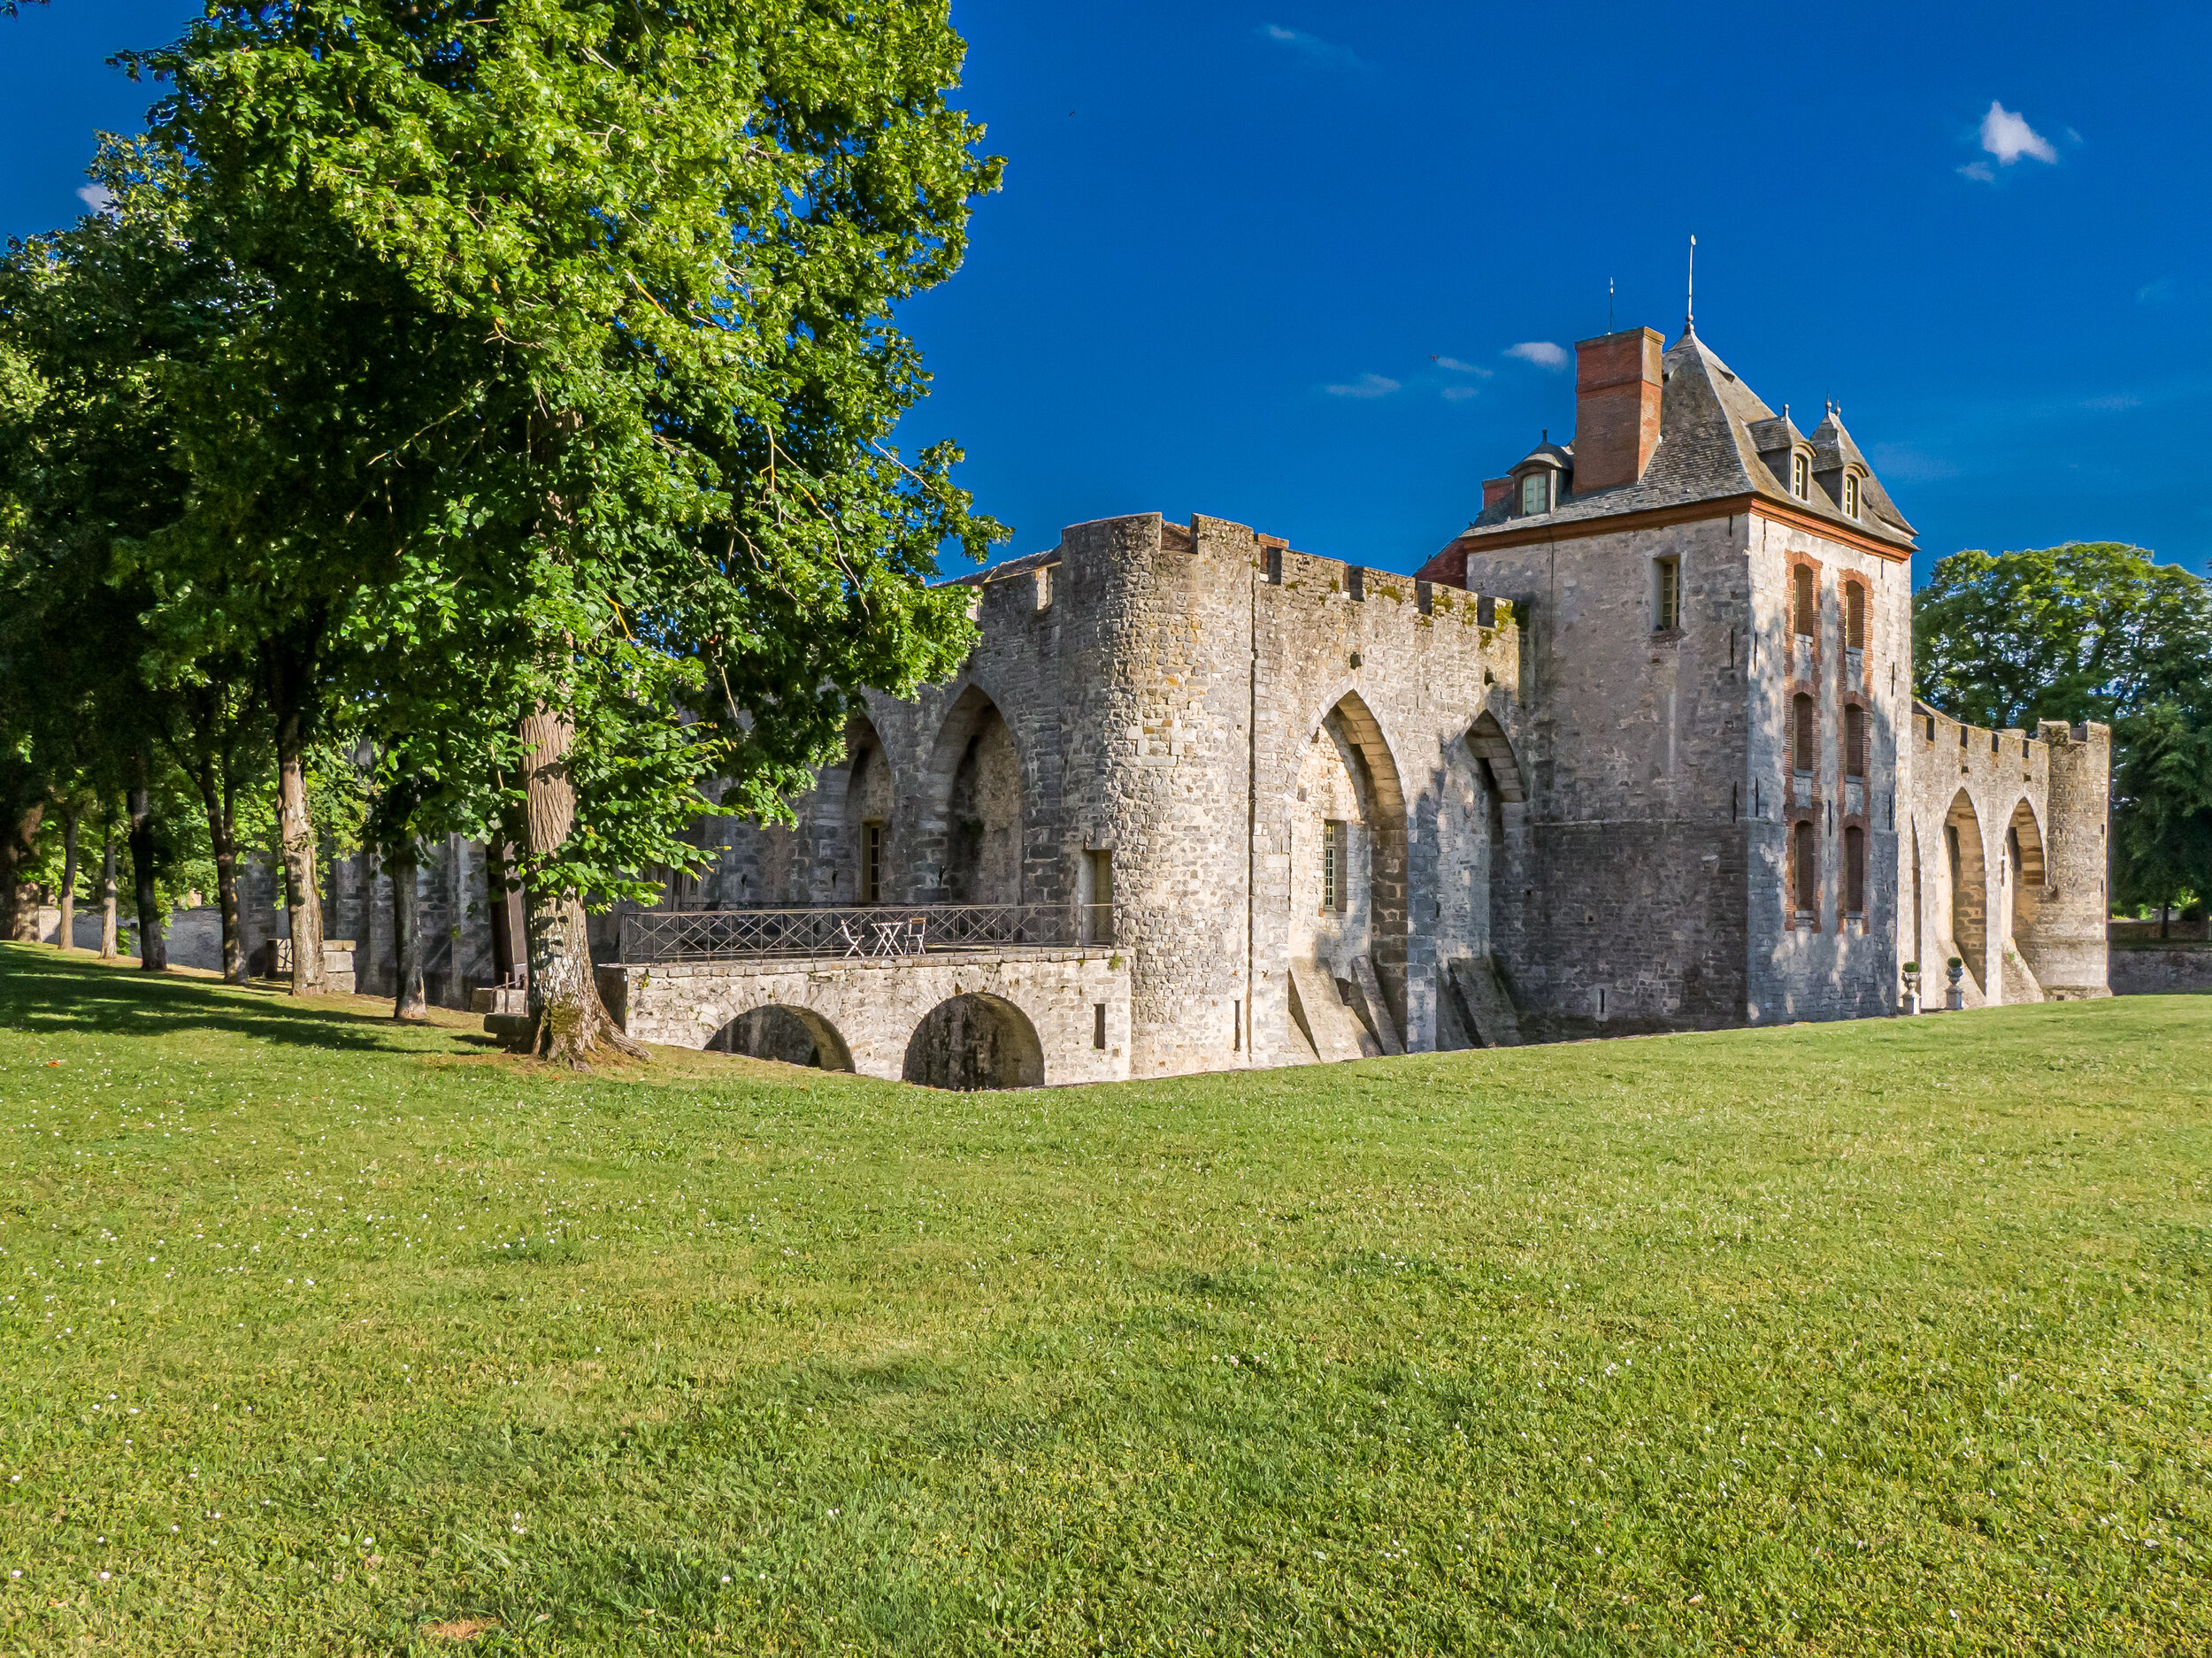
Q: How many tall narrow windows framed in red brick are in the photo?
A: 6